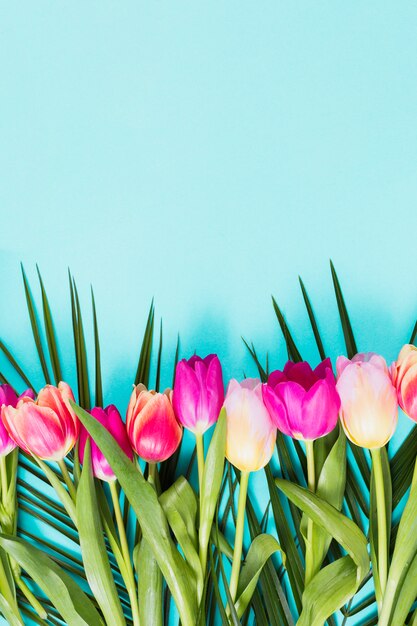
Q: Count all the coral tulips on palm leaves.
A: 3